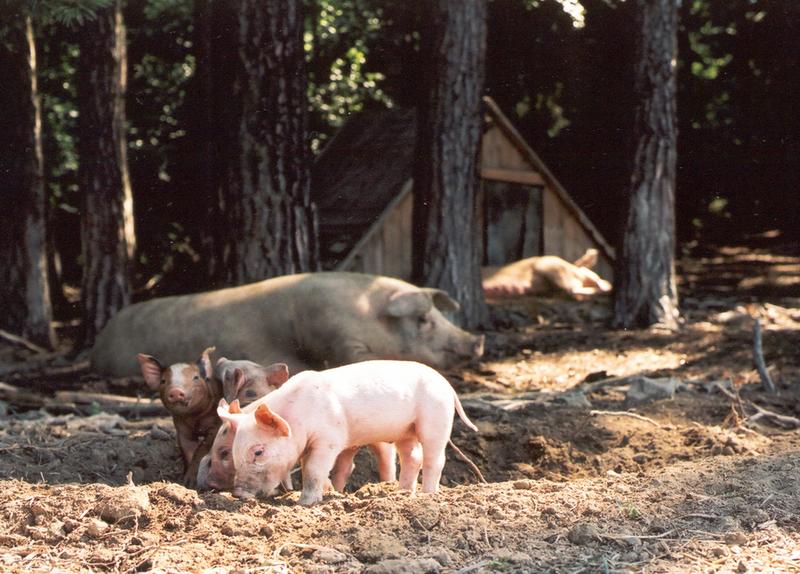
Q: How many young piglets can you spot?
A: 4